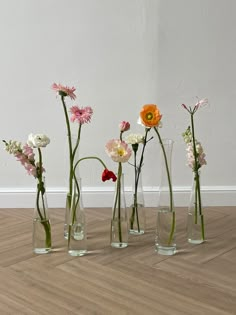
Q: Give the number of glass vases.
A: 7